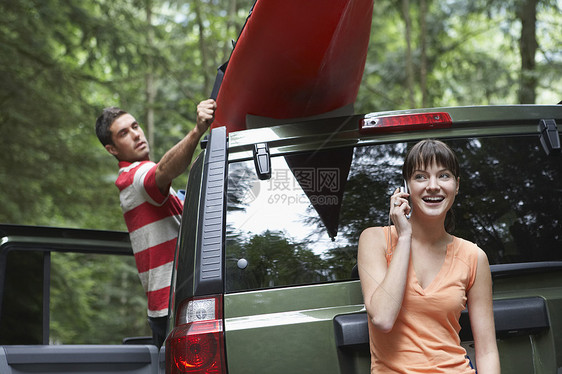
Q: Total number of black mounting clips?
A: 2